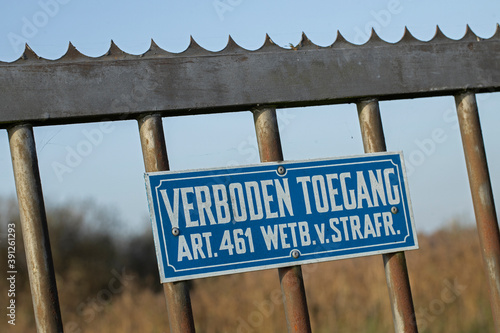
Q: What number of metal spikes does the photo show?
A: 14